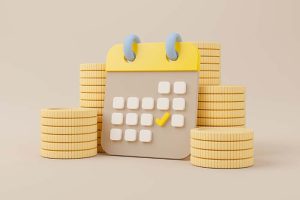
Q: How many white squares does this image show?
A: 14